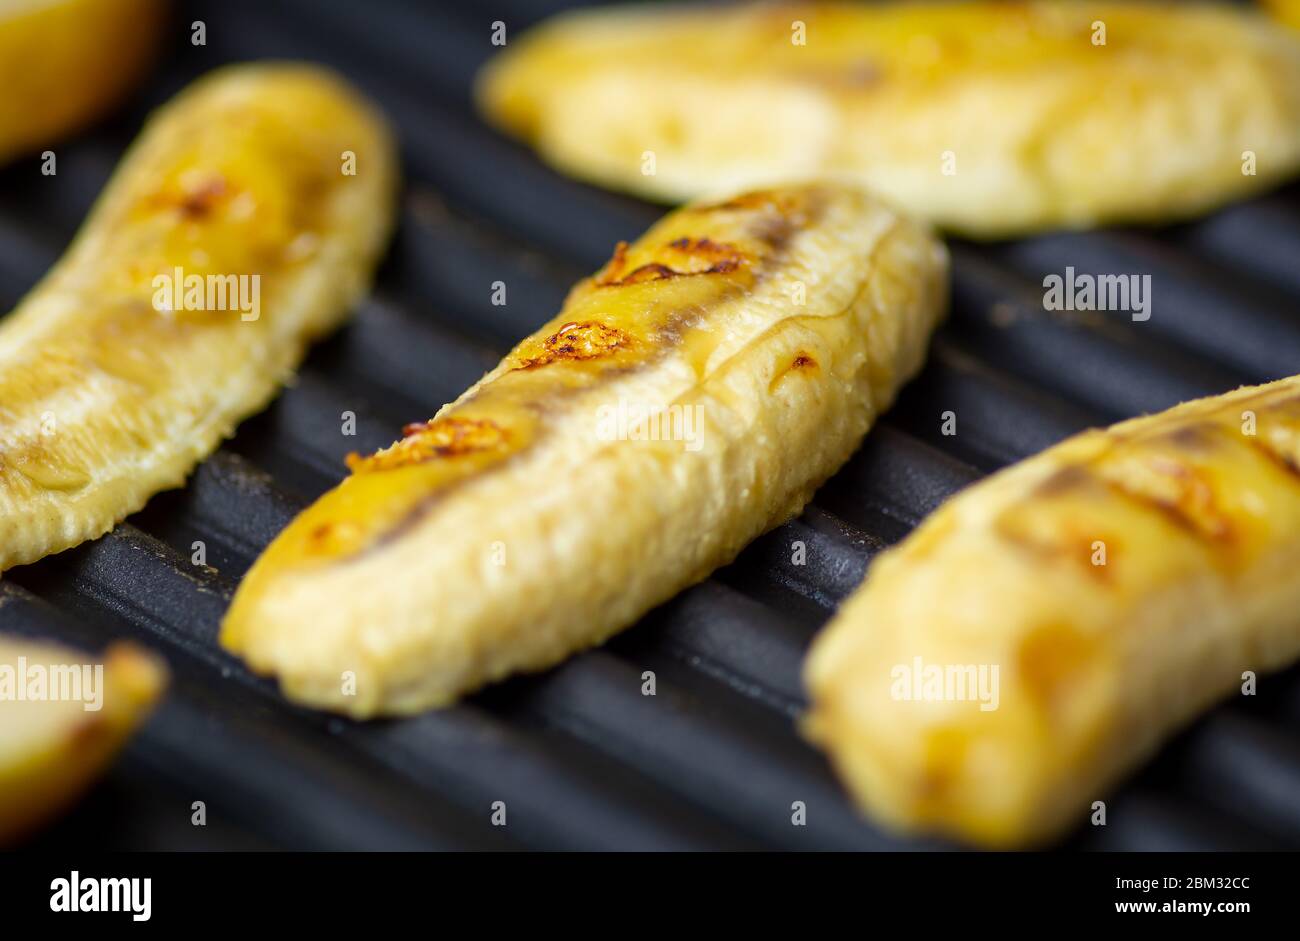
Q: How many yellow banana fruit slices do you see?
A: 4